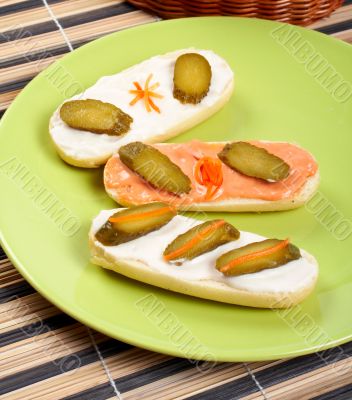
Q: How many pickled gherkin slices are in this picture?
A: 7